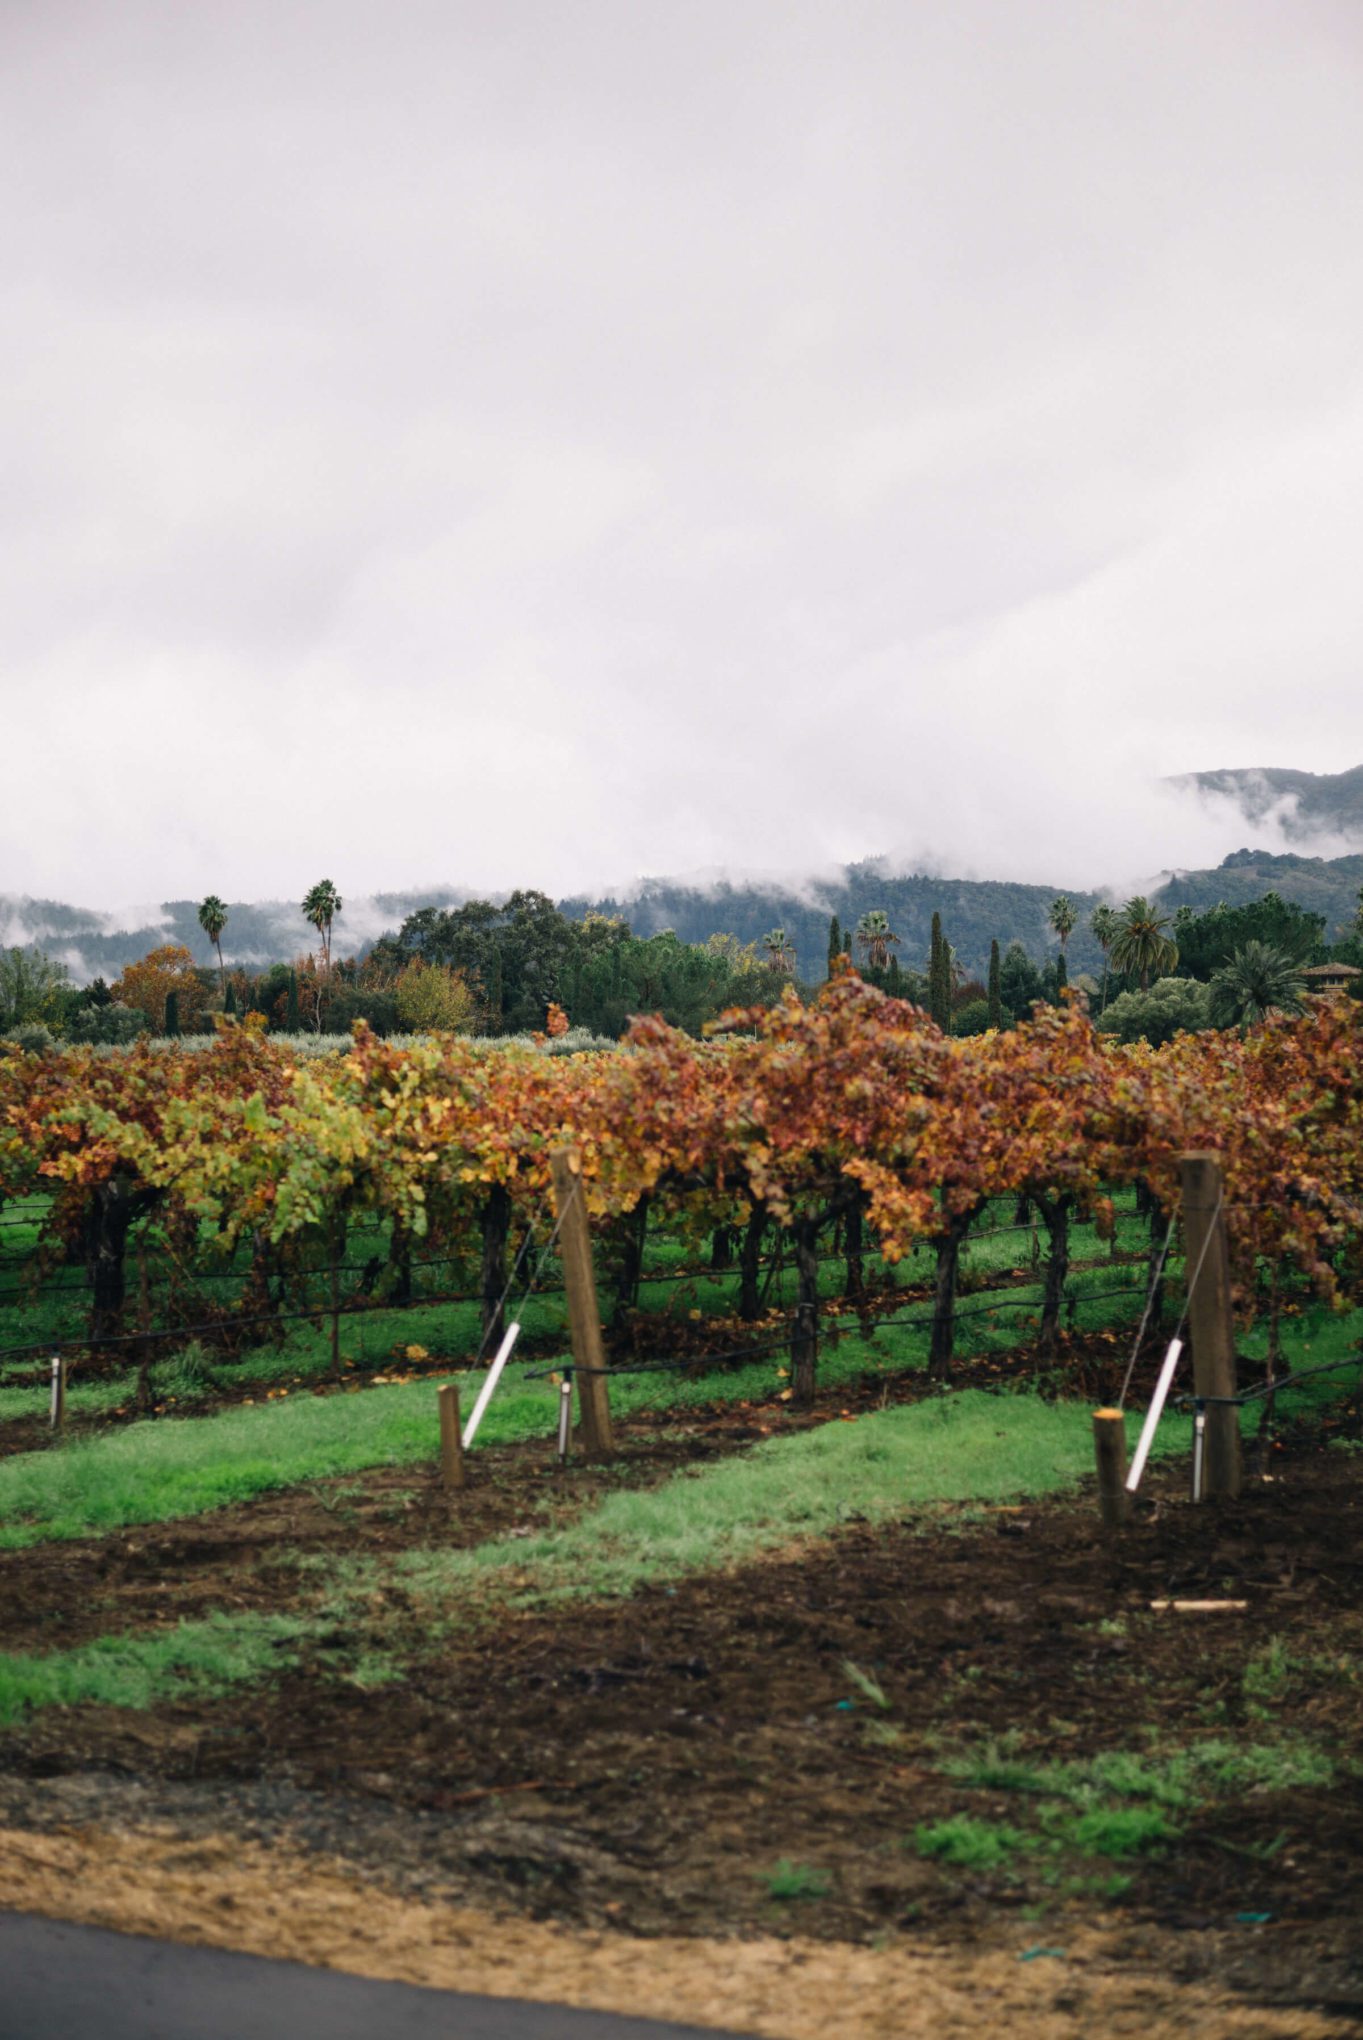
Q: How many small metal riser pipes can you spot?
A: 3